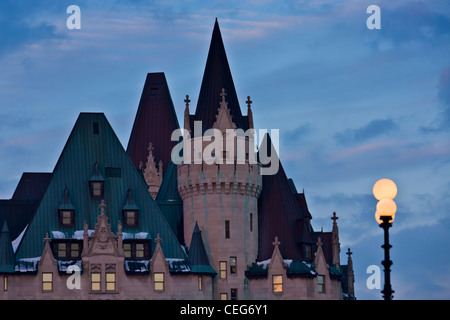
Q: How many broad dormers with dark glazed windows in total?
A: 2